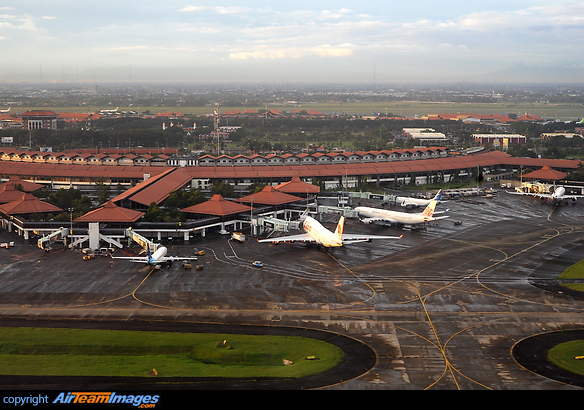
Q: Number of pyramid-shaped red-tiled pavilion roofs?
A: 8